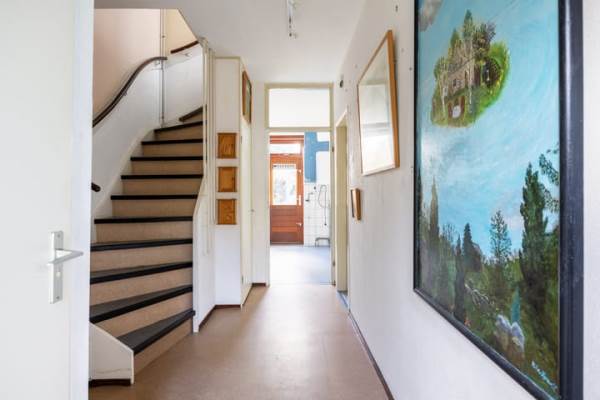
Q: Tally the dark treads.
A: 11